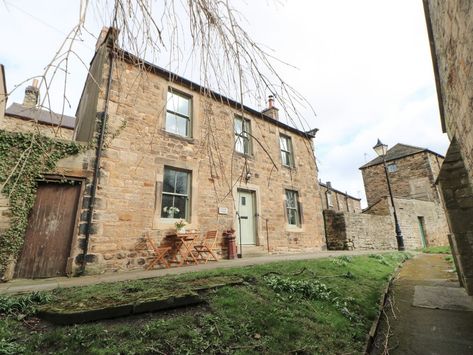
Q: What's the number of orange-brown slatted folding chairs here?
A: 2